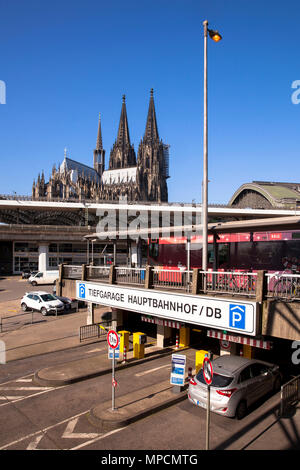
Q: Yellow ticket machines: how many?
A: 3